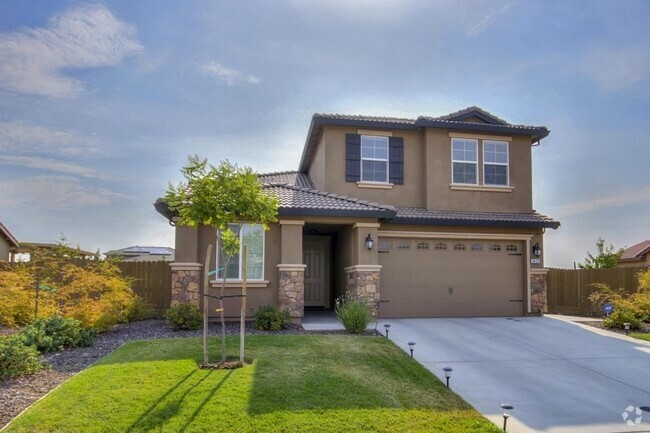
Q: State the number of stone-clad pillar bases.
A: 4